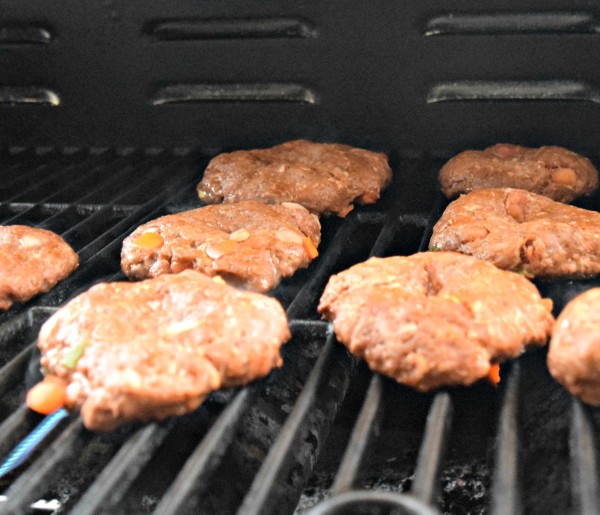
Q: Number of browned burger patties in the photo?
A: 8